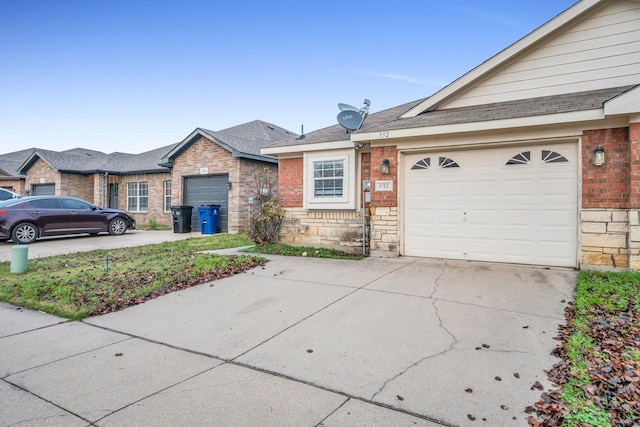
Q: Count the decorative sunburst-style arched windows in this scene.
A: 4